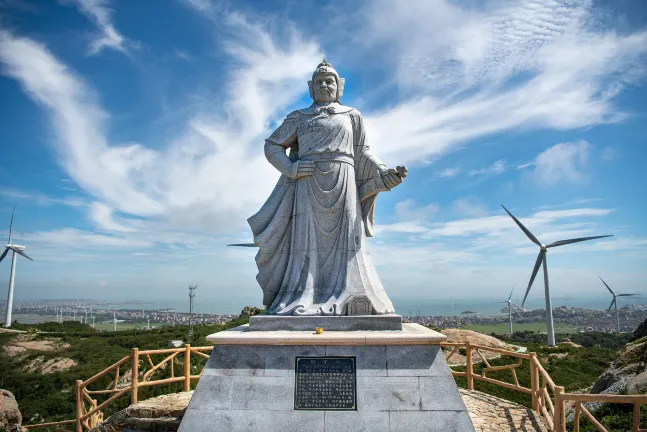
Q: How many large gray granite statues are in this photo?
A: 1